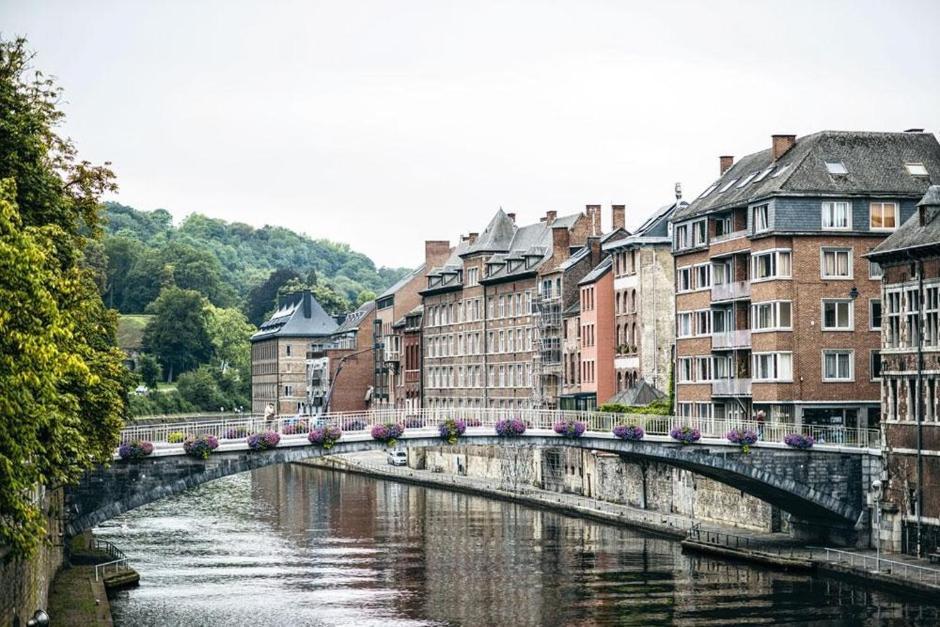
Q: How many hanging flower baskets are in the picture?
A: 12